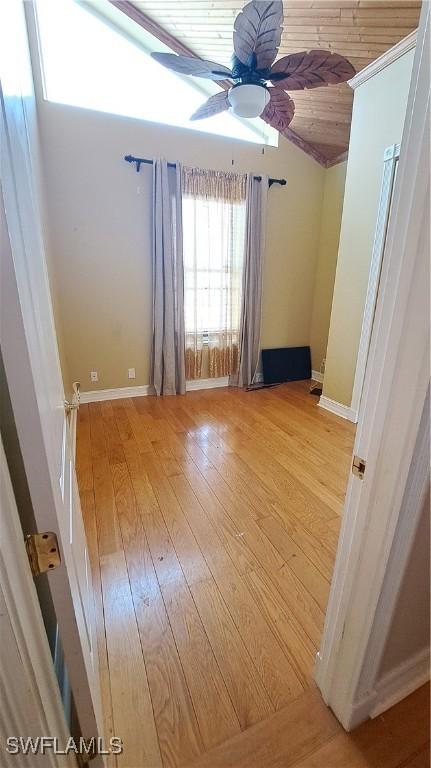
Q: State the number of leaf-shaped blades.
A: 5